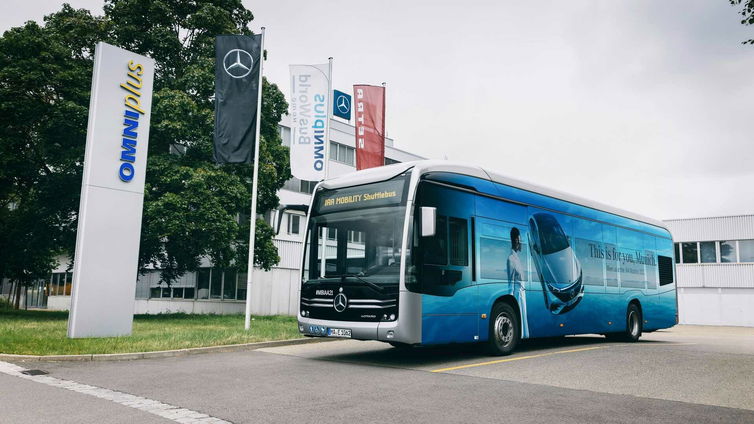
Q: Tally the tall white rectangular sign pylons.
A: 1